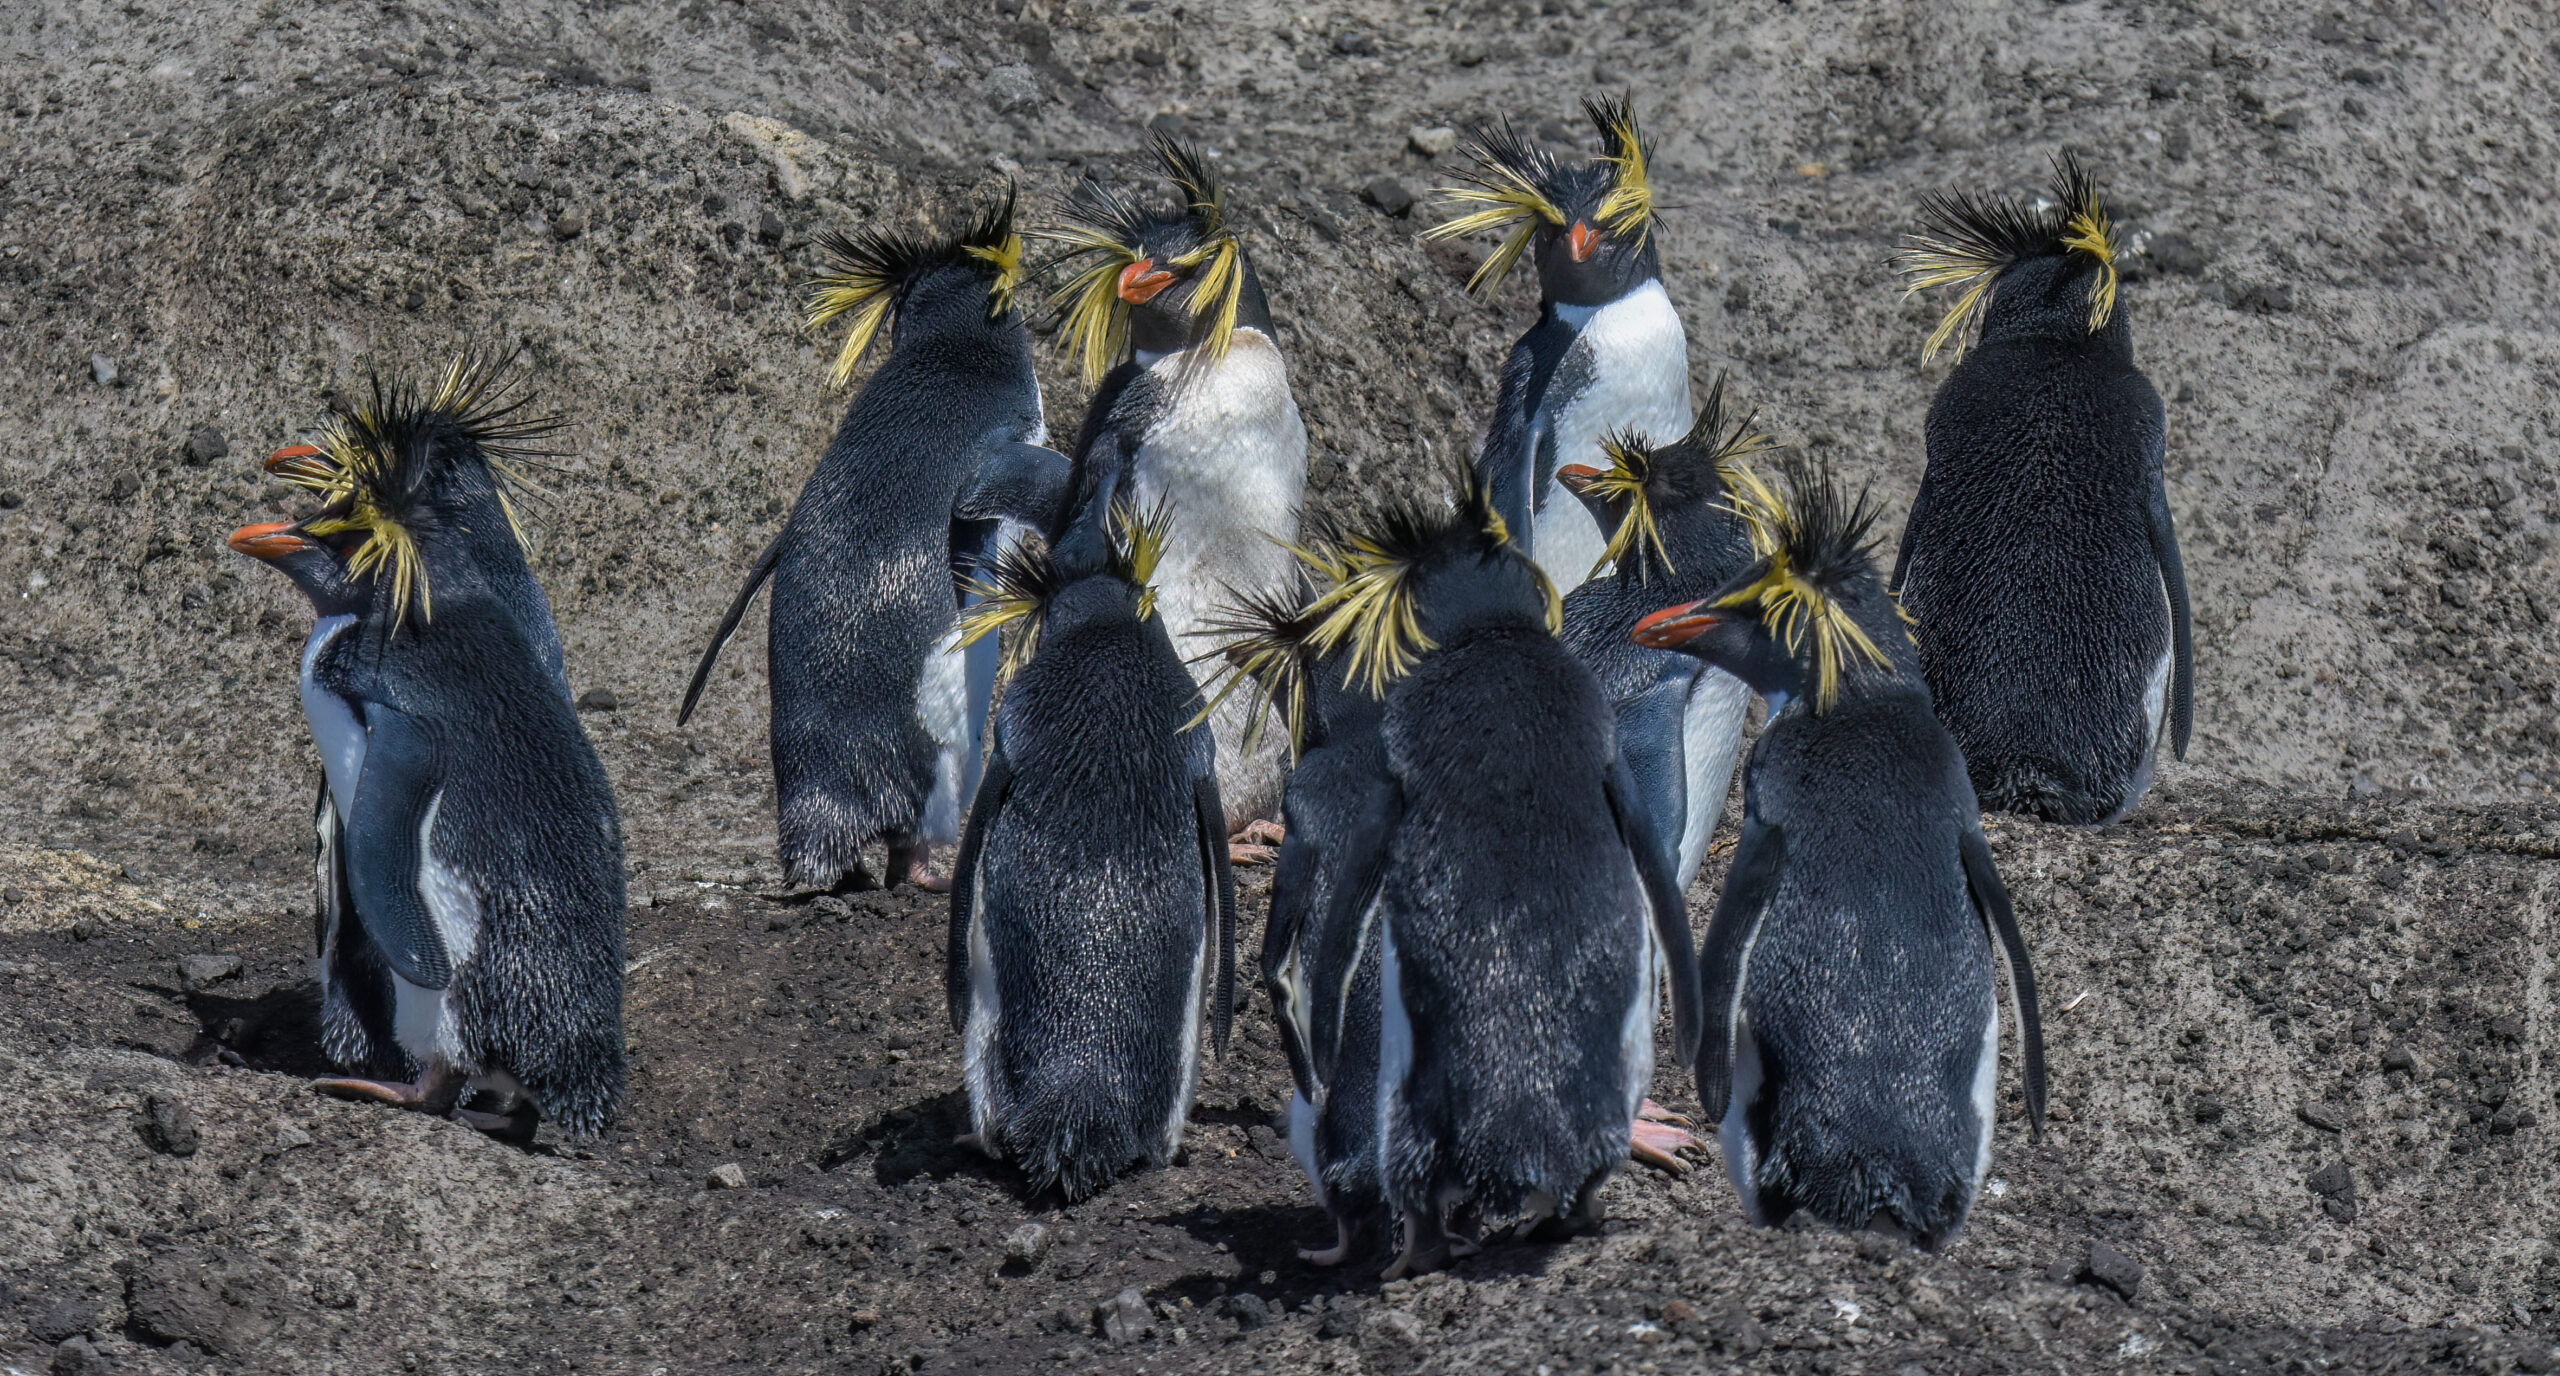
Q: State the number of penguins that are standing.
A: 11